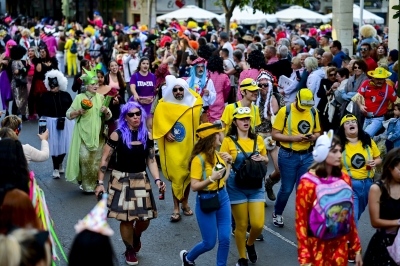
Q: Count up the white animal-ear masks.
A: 1